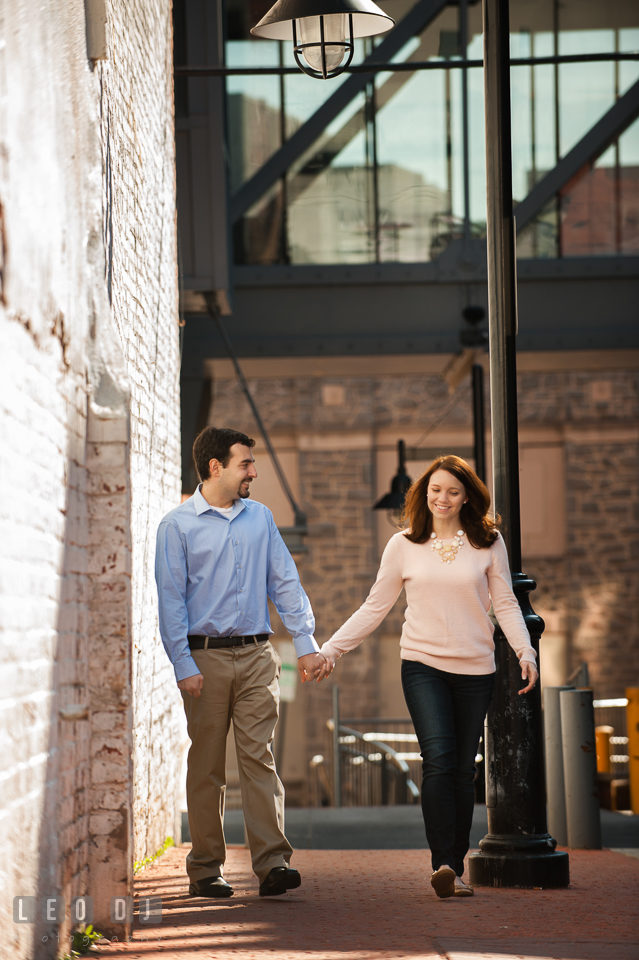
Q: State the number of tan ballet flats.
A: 2